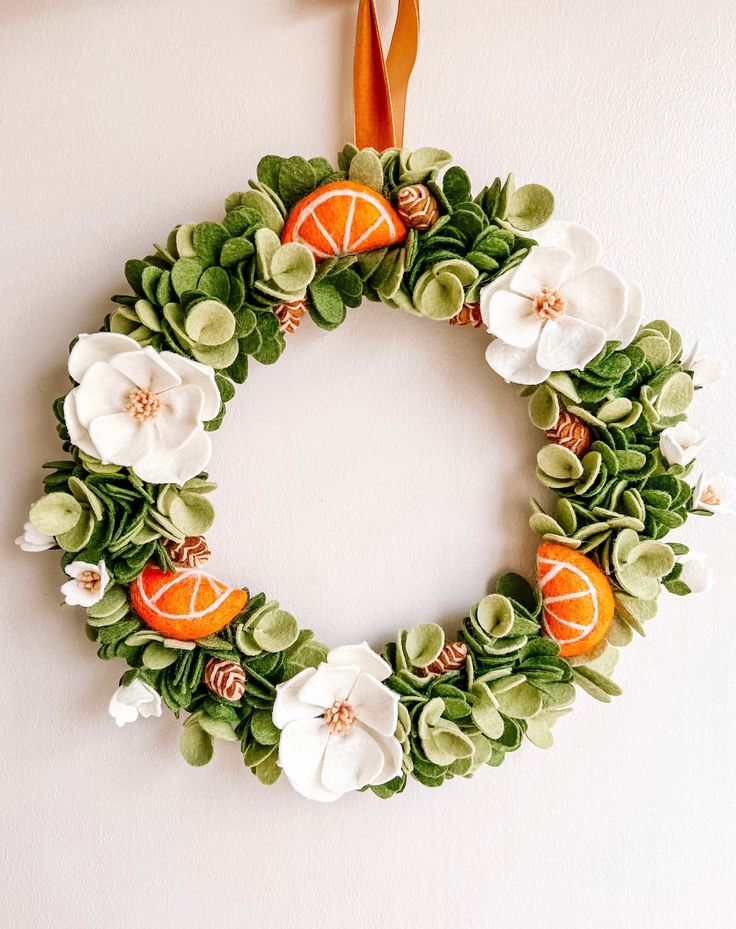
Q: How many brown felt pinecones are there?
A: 7